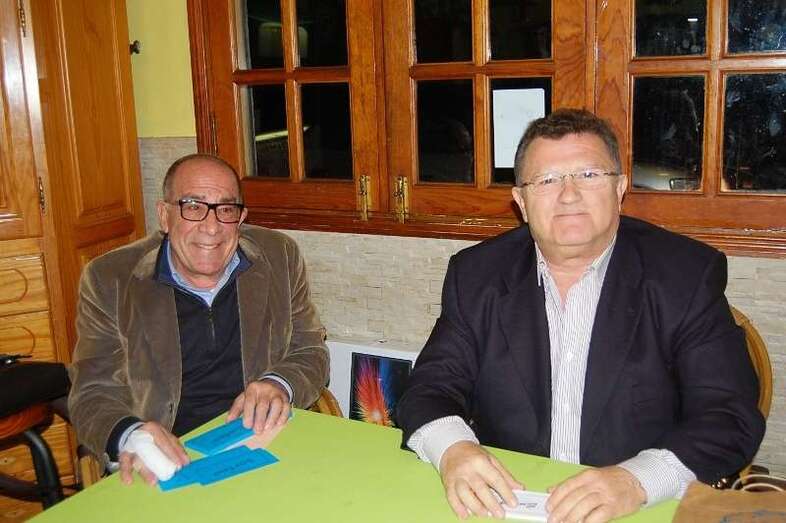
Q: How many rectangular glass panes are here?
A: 12